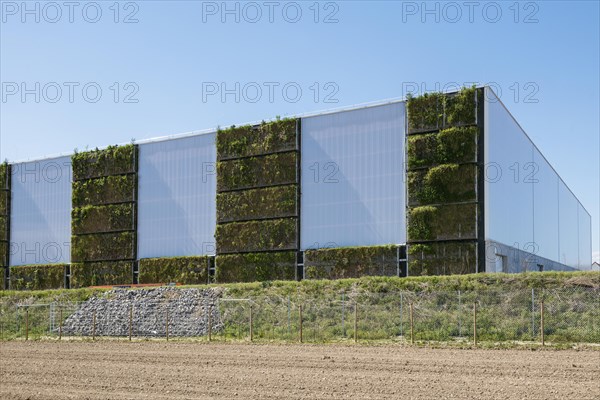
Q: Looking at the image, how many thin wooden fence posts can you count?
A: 12